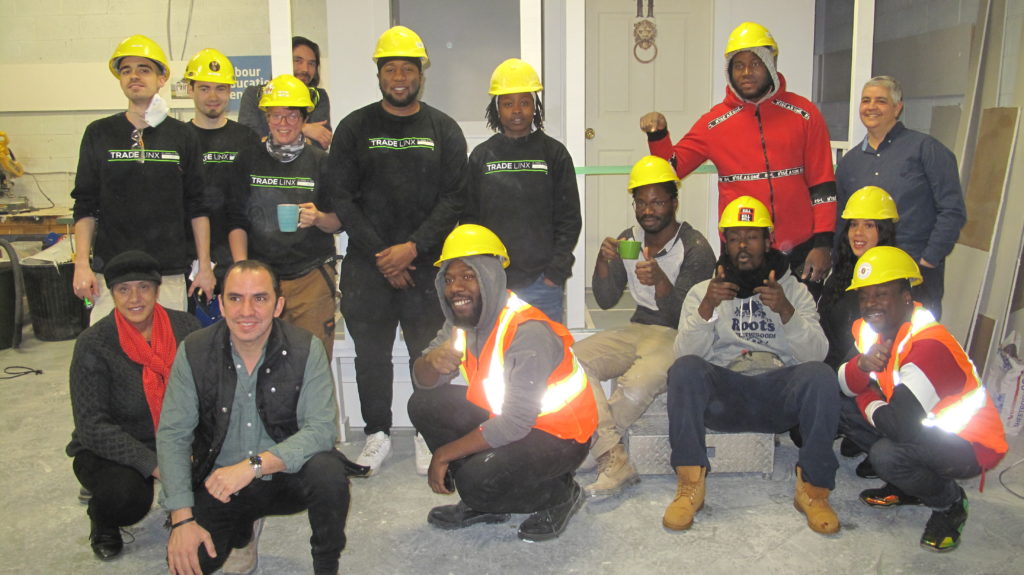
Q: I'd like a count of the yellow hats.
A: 11